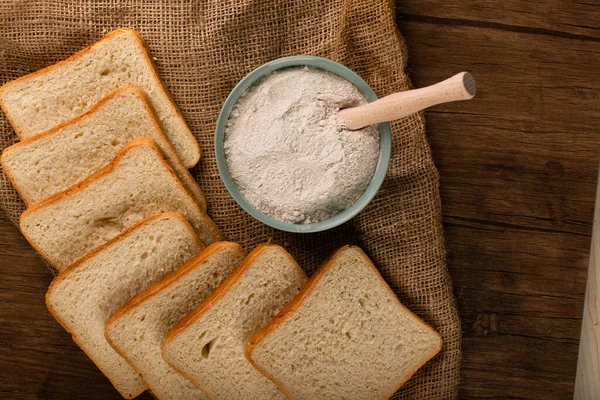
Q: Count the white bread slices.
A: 7